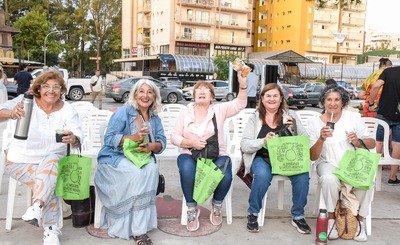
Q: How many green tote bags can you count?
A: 5